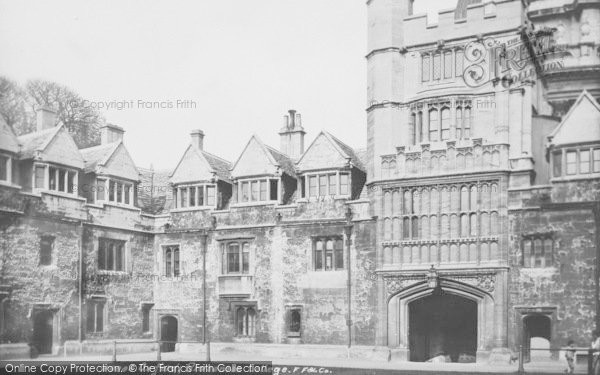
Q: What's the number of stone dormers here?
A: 7